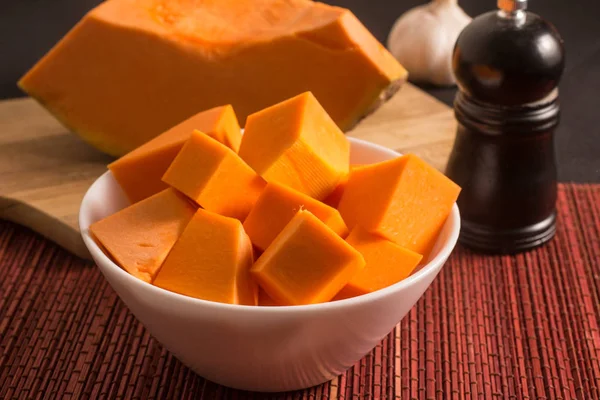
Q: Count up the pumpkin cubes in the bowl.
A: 9